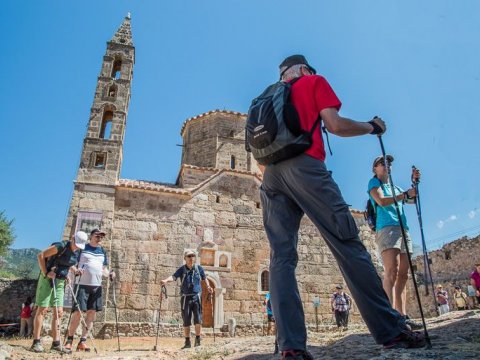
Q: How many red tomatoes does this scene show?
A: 0